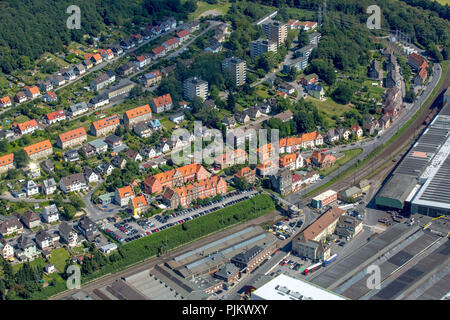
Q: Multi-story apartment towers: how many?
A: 4